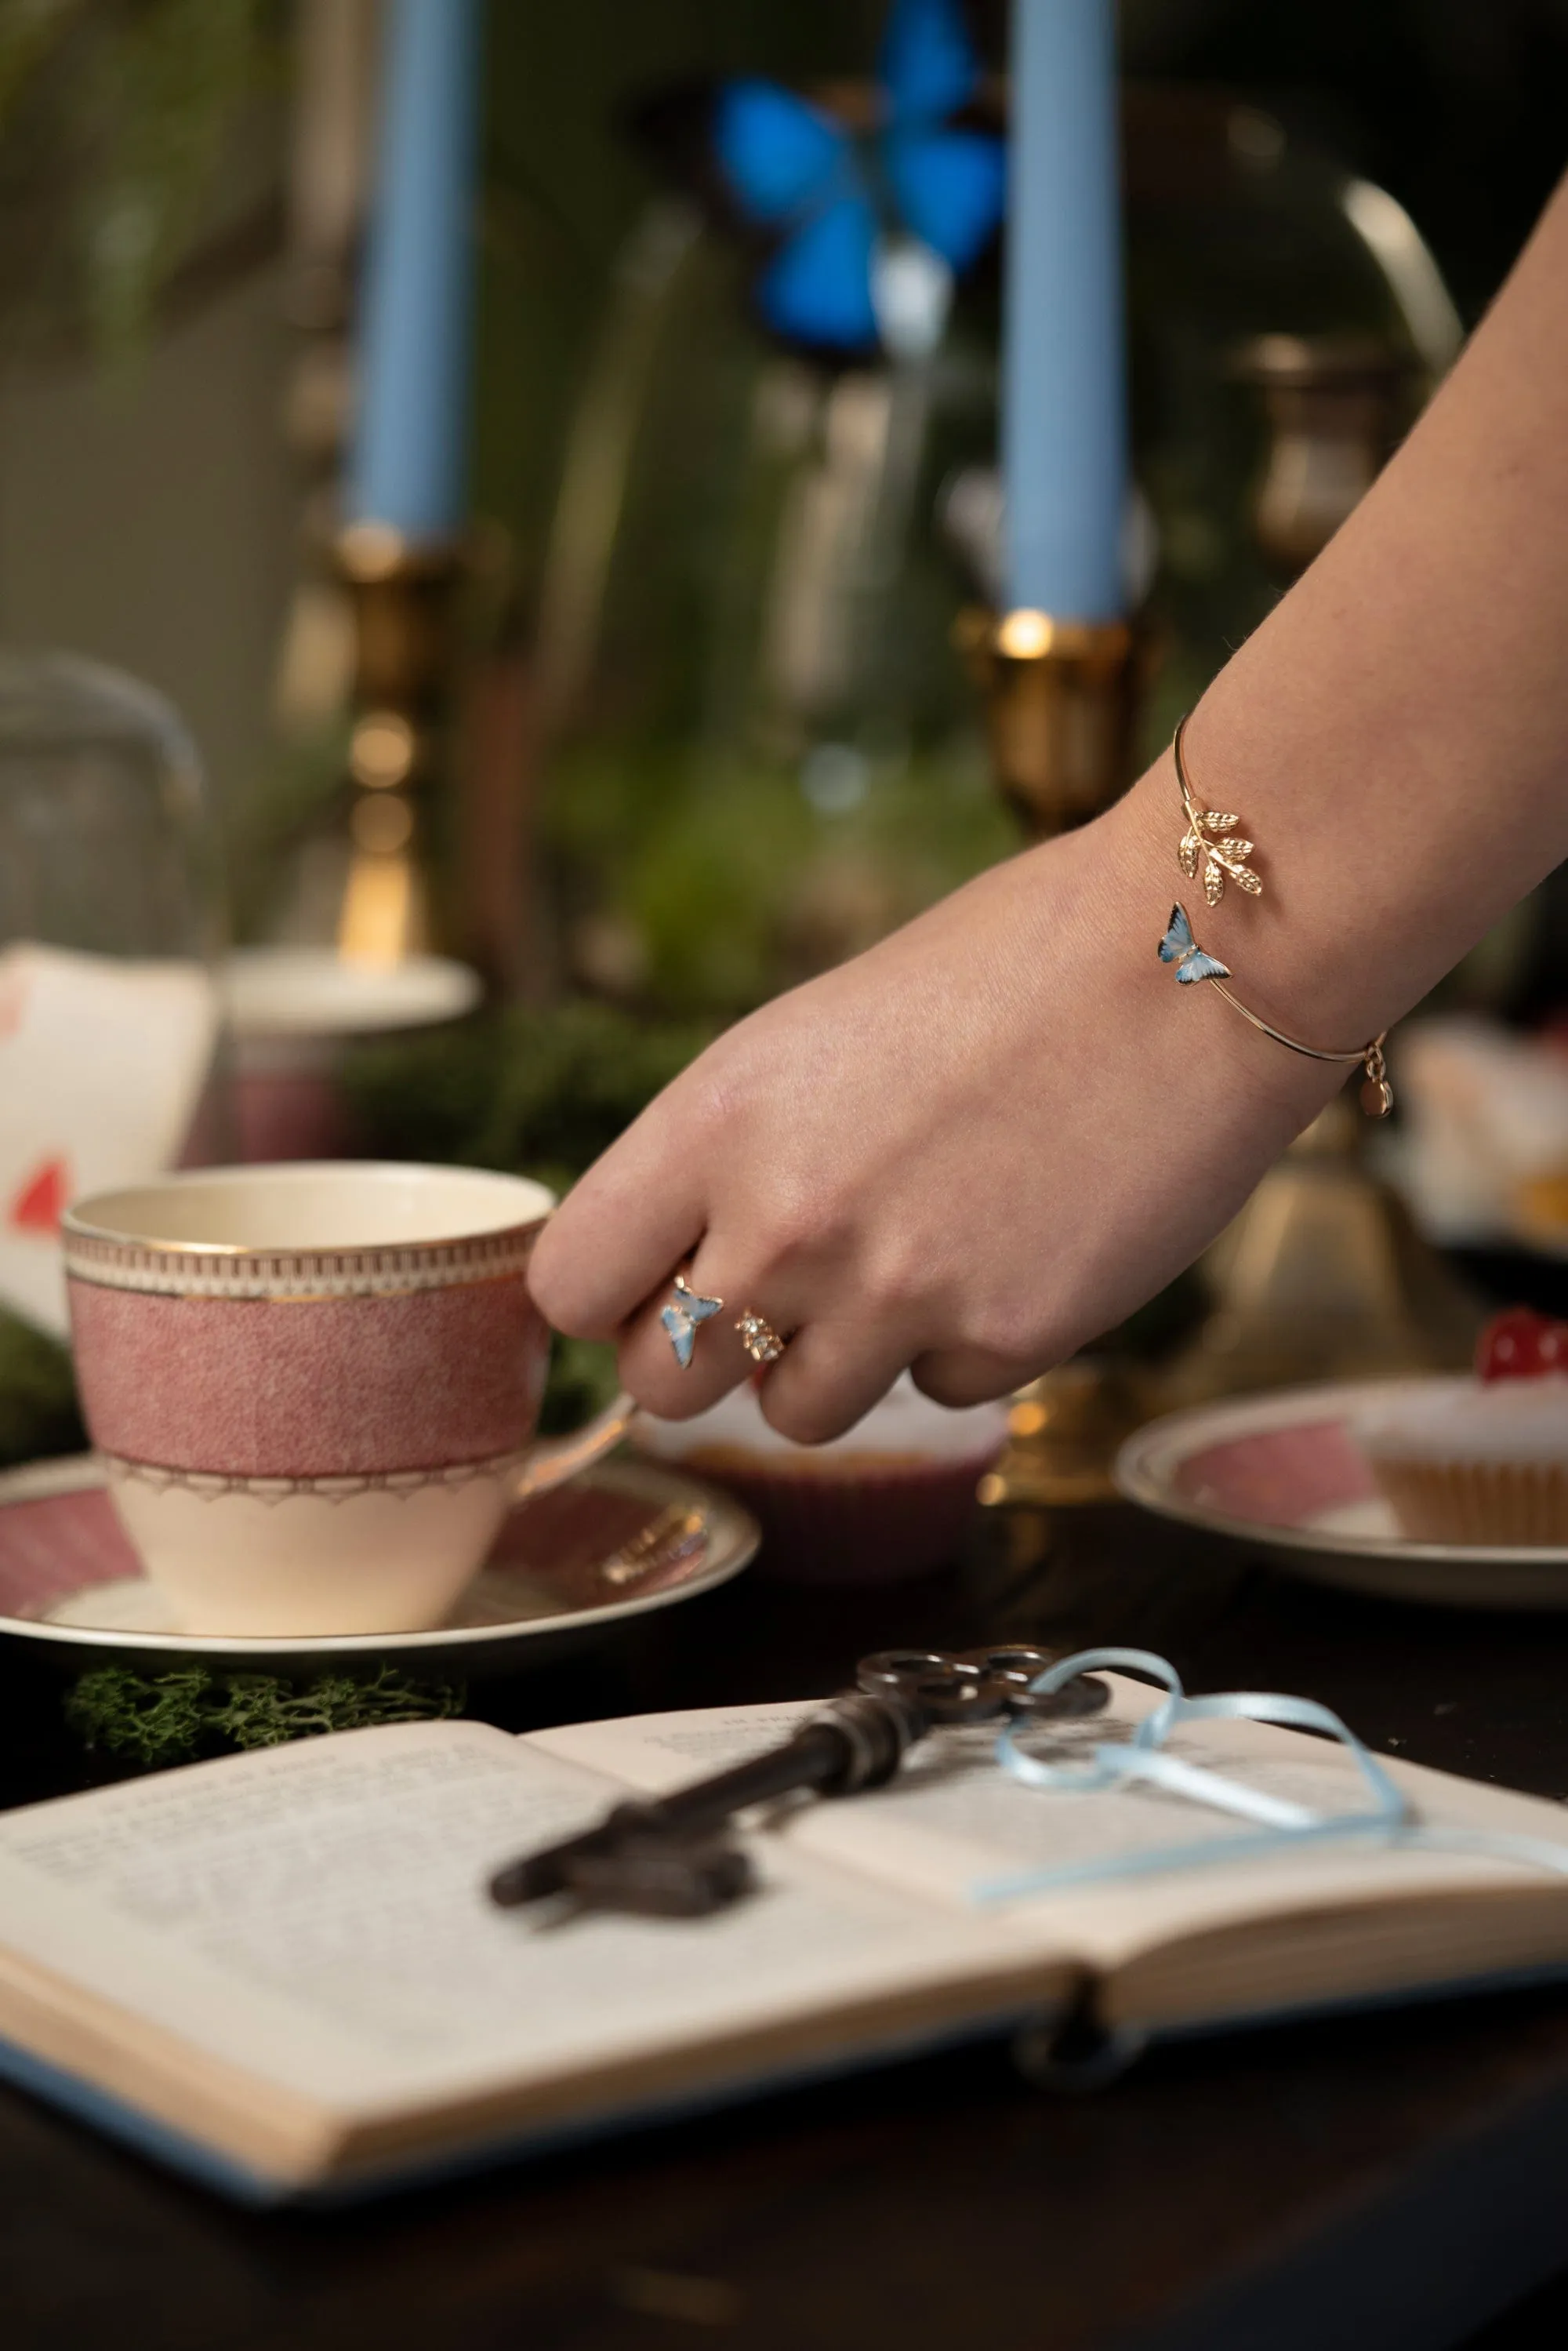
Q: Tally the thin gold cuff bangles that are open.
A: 1